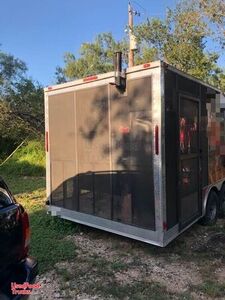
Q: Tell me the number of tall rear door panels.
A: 3